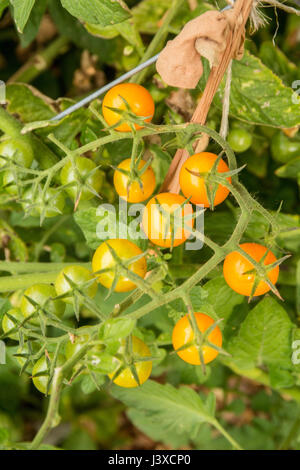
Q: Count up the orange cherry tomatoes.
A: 6